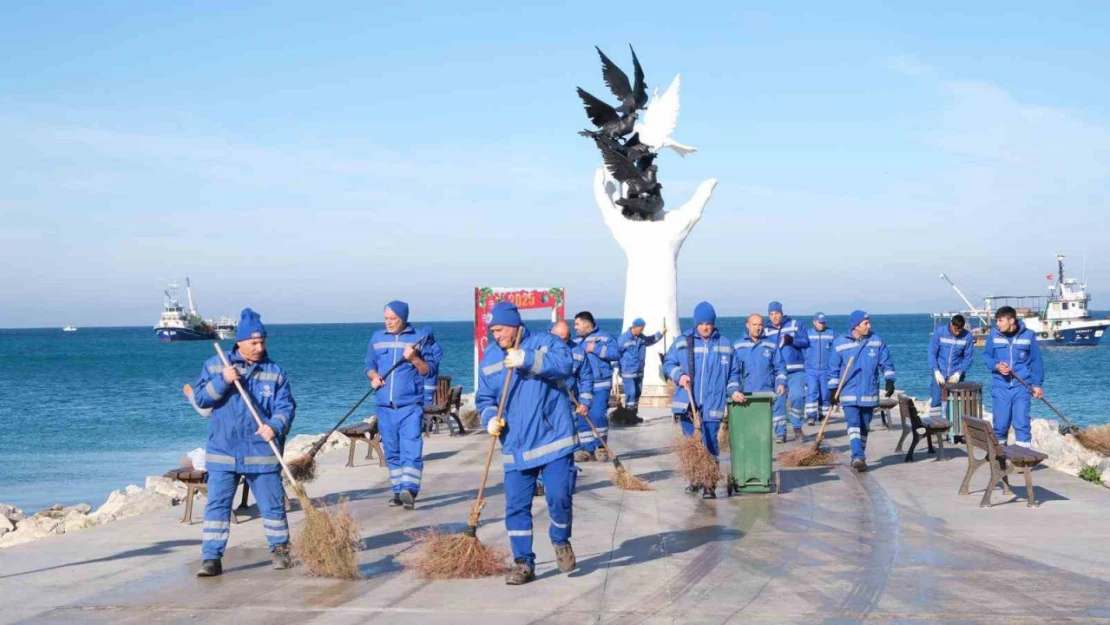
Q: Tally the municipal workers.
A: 14